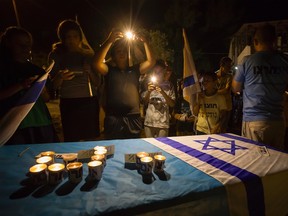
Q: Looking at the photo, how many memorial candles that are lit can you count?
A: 12